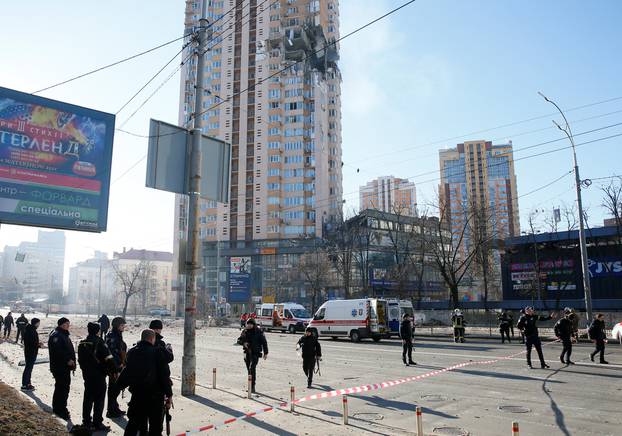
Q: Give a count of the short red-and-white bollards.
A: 6